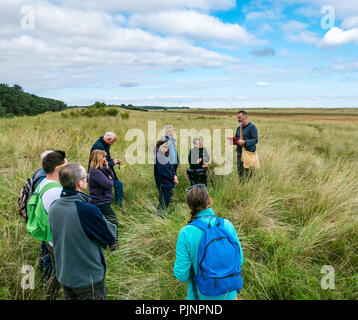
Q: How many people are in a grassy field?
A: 10